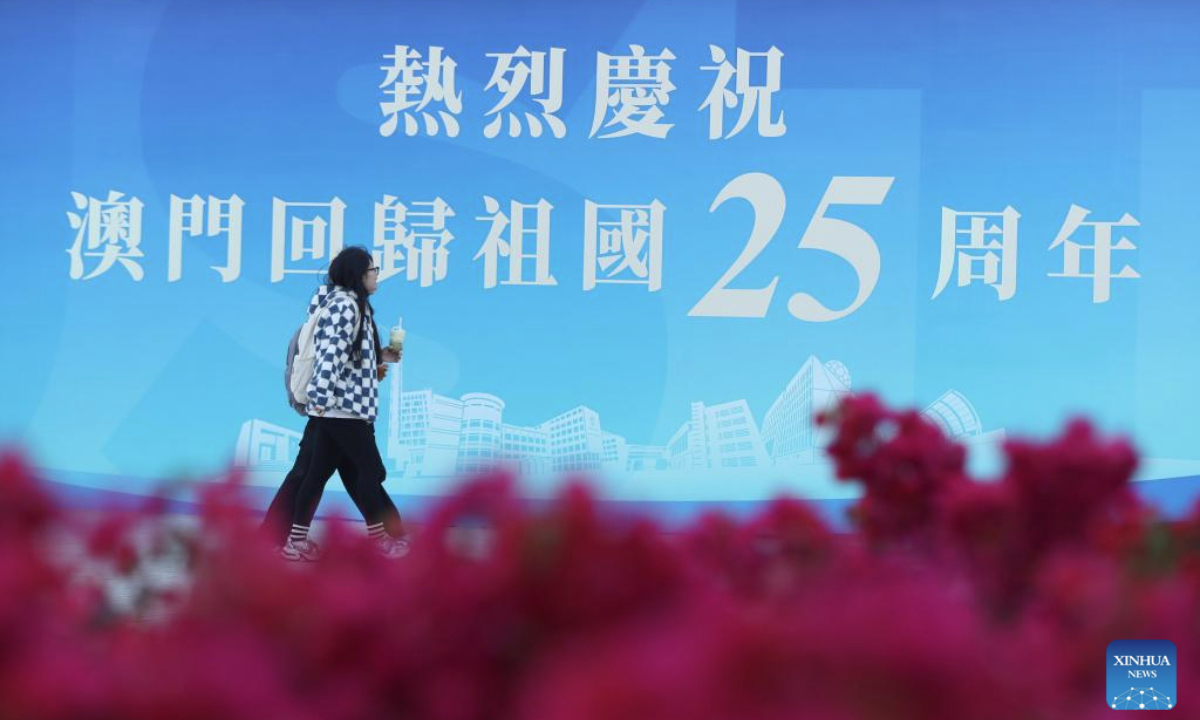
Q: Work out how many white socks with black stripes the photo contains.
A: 2